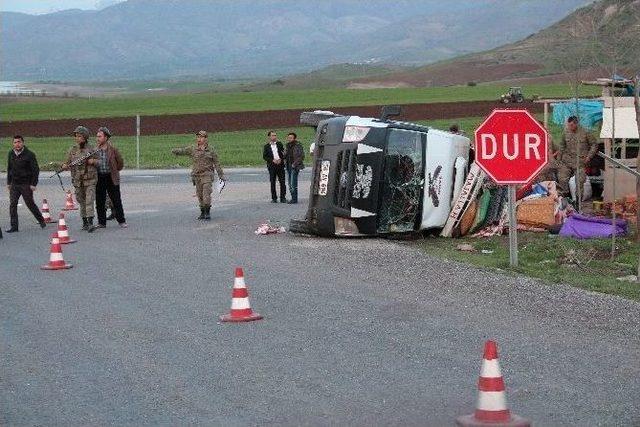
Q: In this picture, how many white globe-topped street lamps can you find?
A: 0